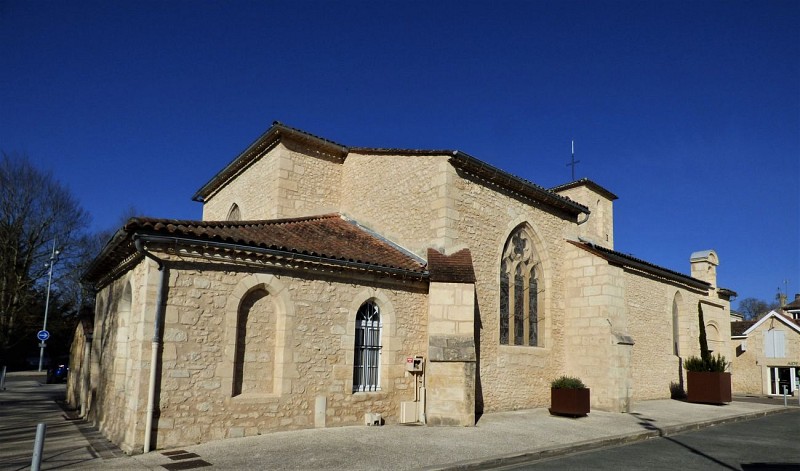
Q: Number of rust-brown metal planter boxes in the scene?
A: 2